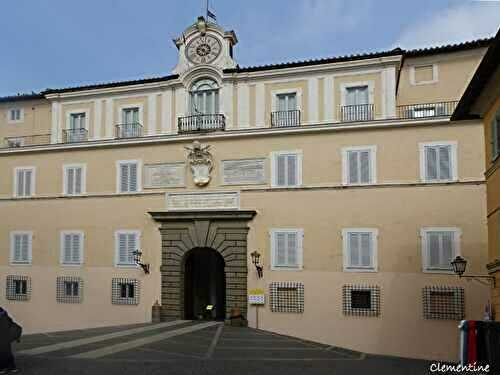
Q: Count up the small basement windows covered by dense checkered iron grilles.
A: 6